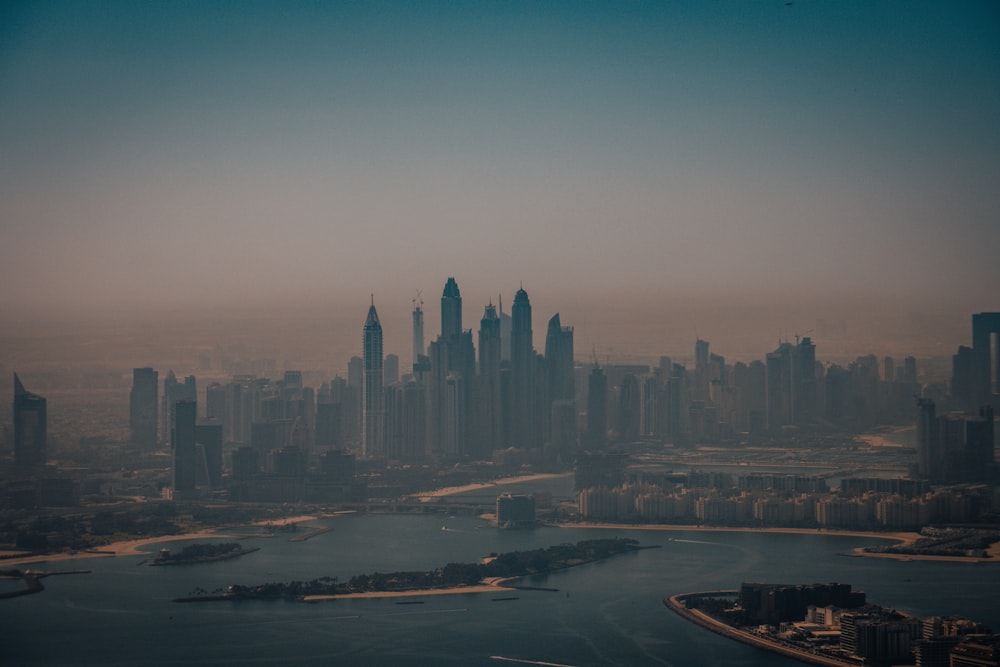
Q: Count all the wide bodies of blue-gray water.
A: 1